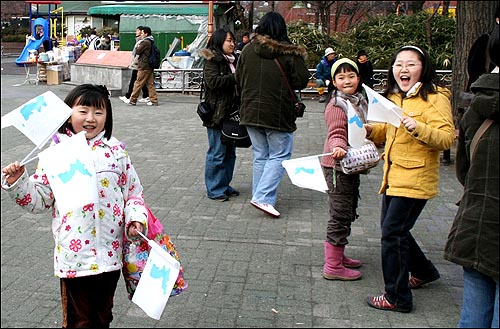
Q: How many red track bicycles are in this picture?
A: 0